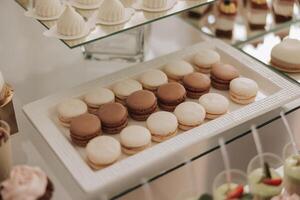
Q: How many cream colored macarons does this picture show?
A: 12